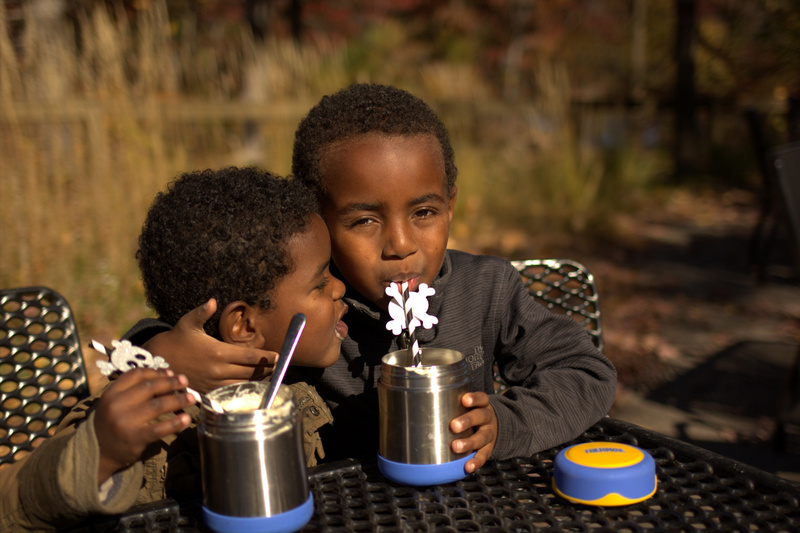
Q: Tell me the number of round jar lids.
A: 1